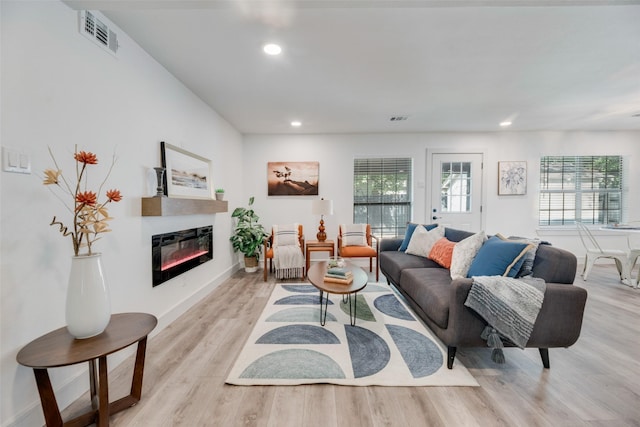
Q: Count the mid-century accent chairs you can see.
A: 2